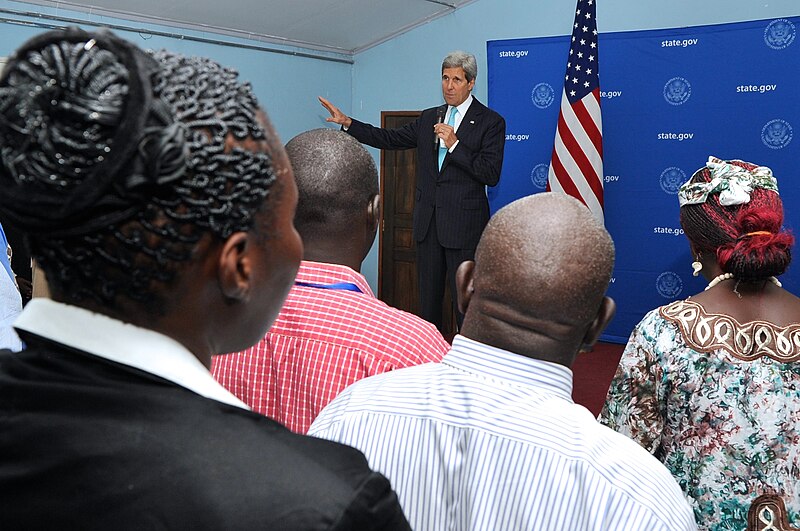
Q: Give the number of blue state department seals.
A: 7